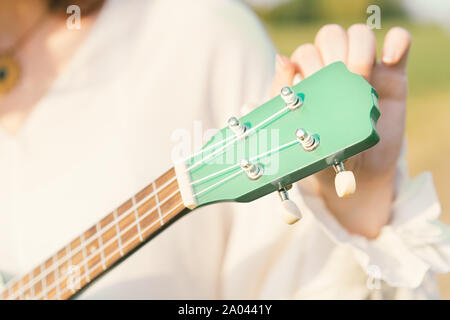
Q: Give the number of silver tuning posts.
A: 4